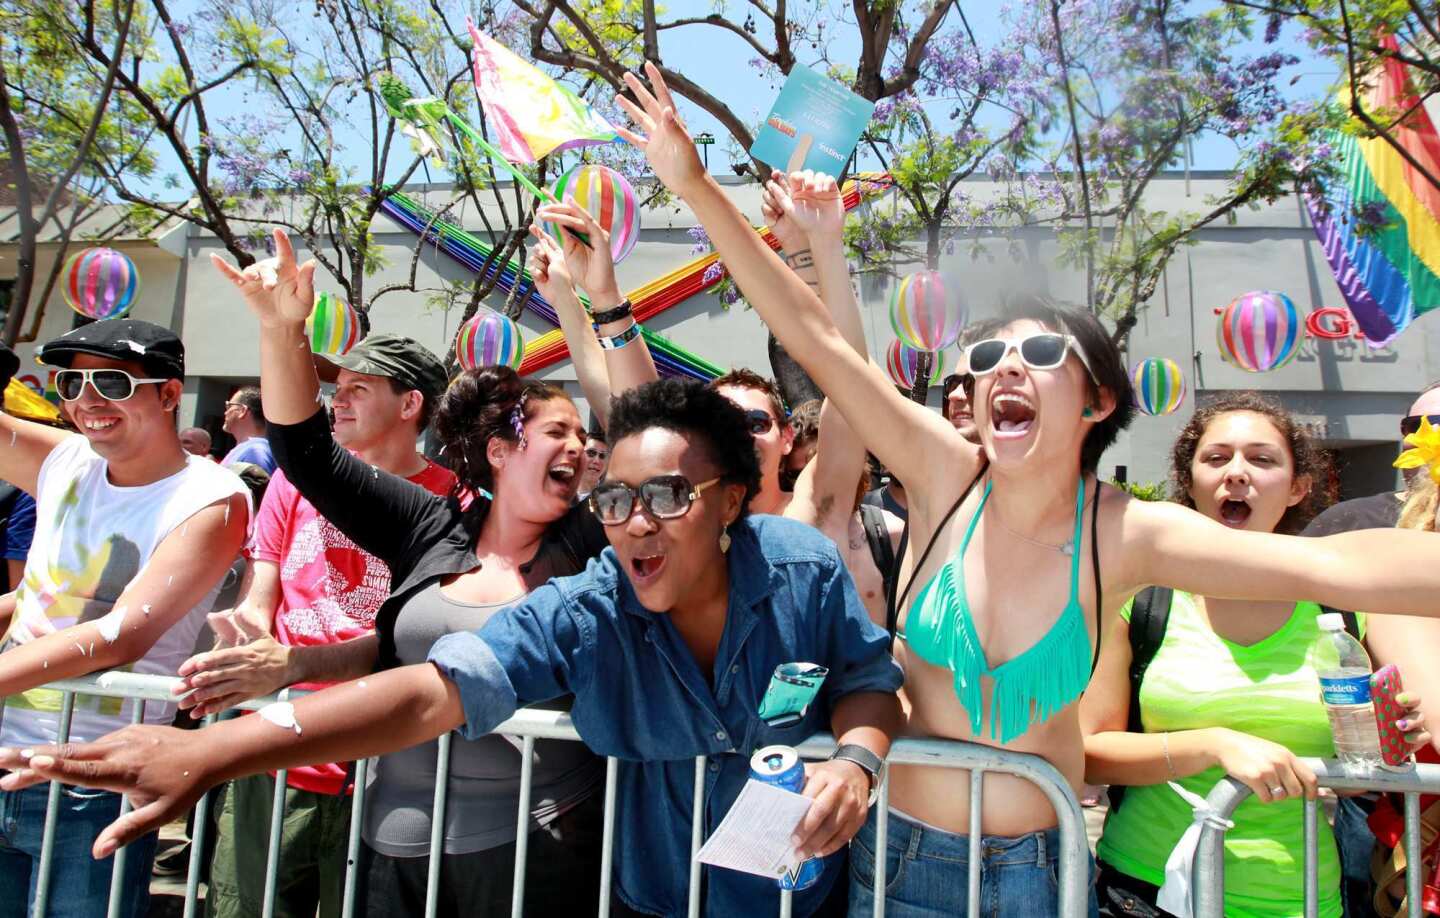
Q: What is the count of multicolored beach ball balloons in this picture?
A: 8